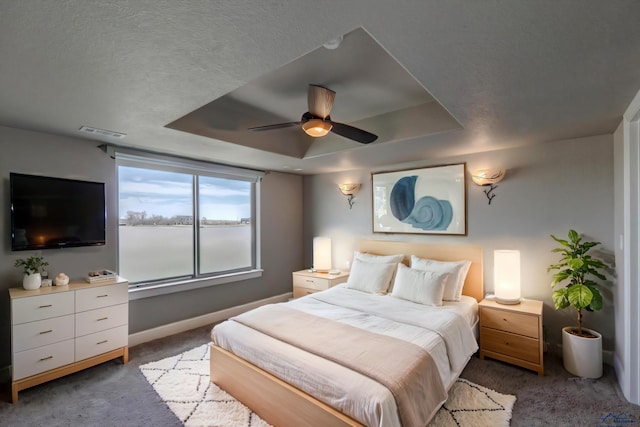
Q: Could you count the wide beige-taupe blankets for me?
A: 1